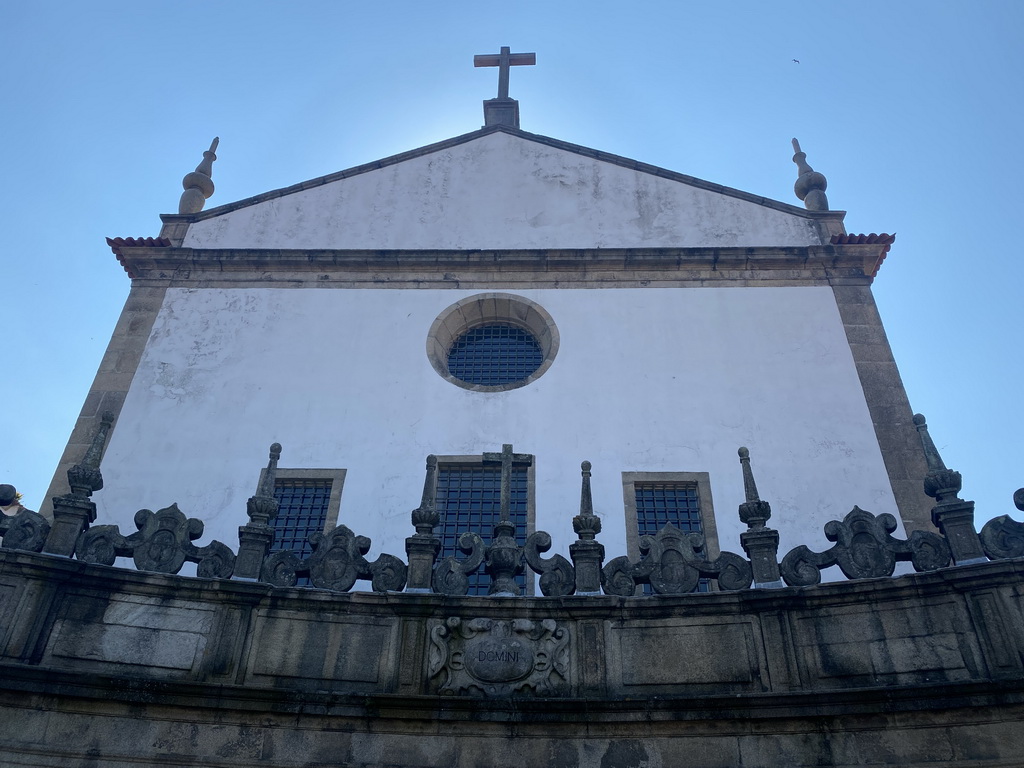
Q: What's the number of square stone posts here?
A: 6